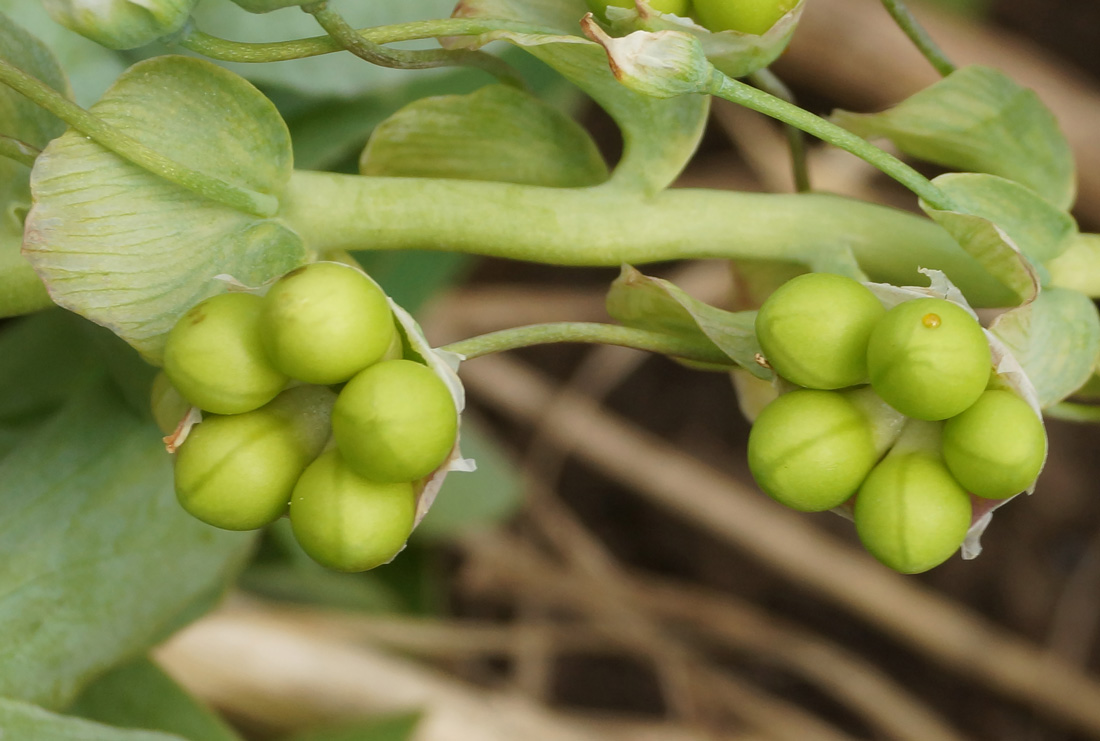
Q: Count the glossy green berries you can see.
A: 12